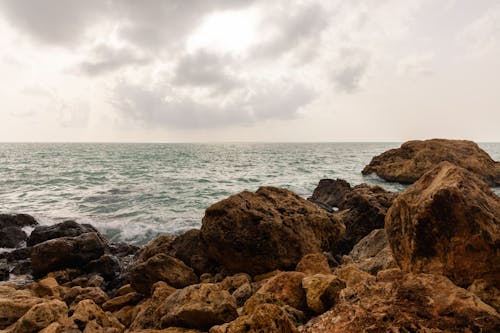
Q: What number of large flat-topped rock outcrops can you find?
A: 1